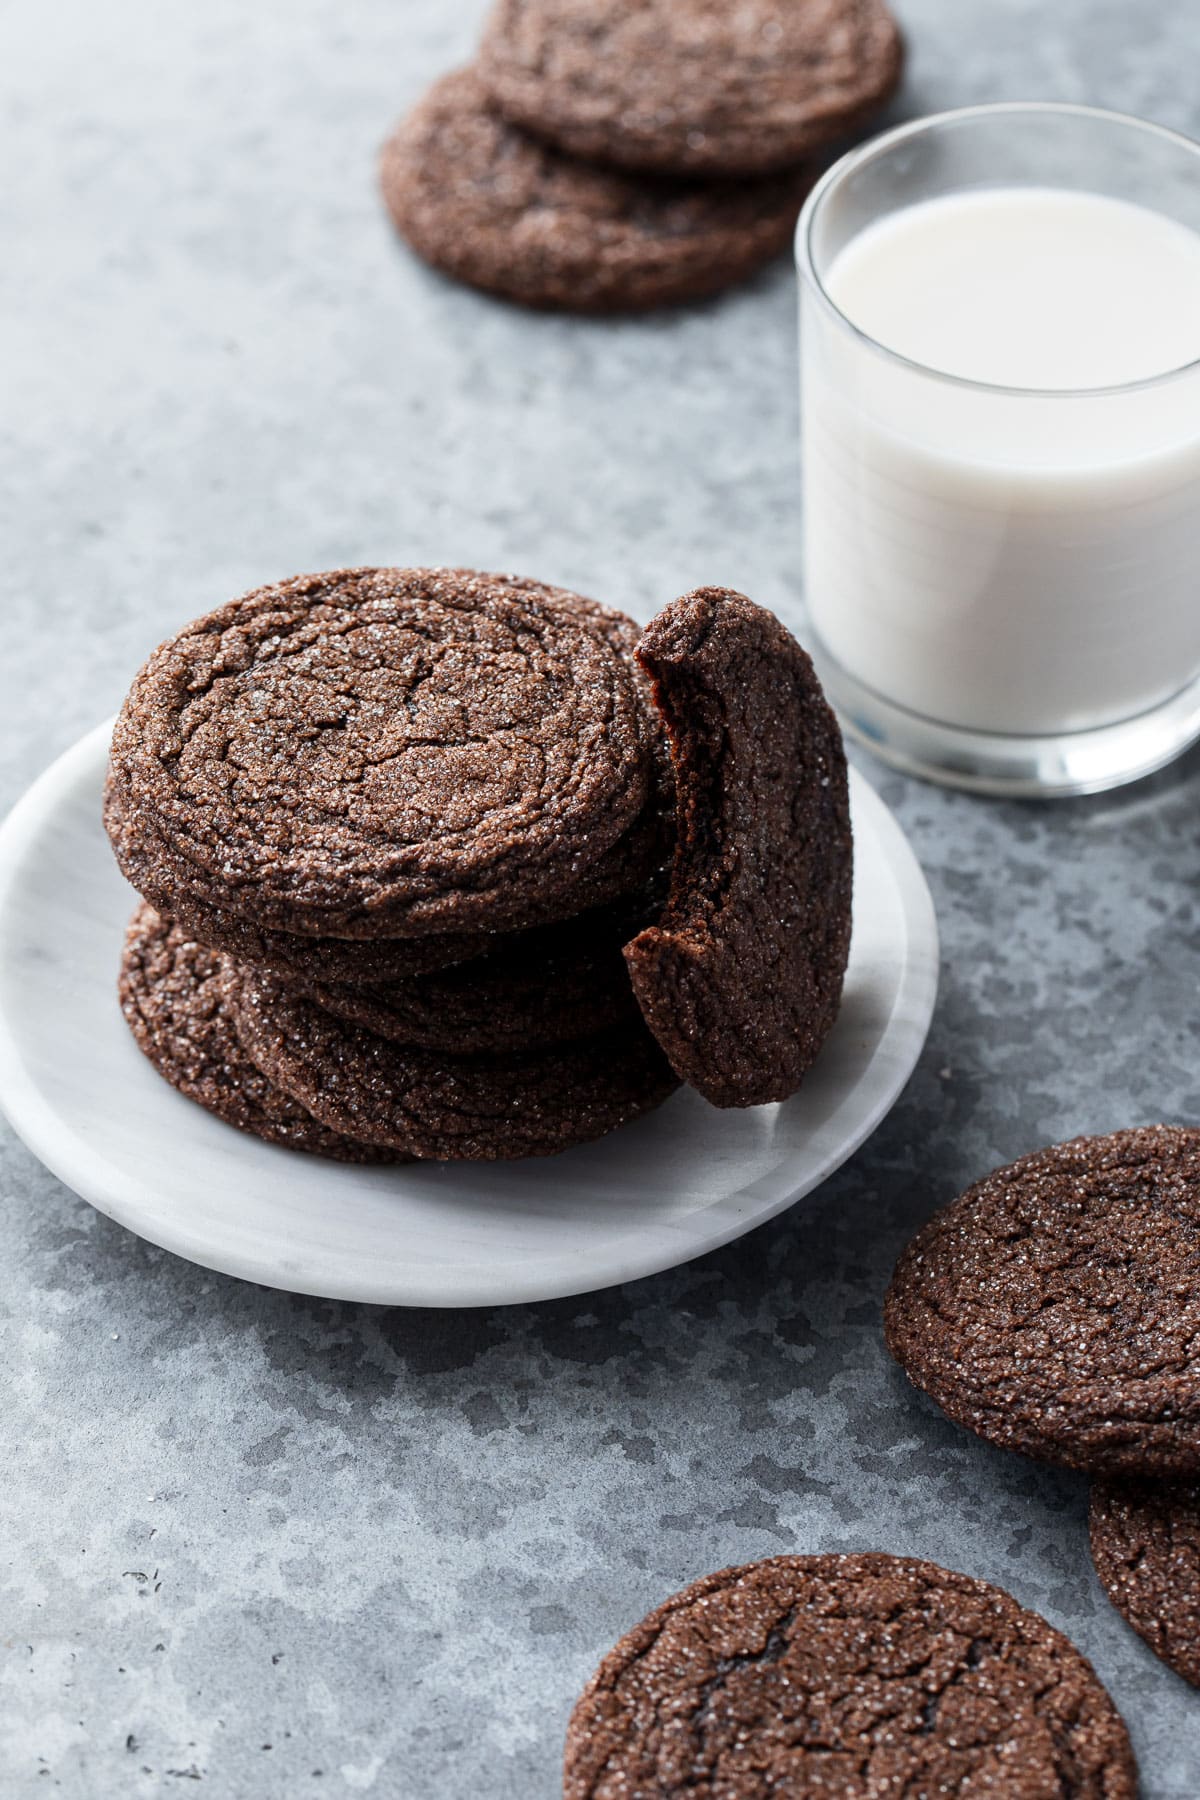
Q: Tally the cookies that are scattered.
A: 5